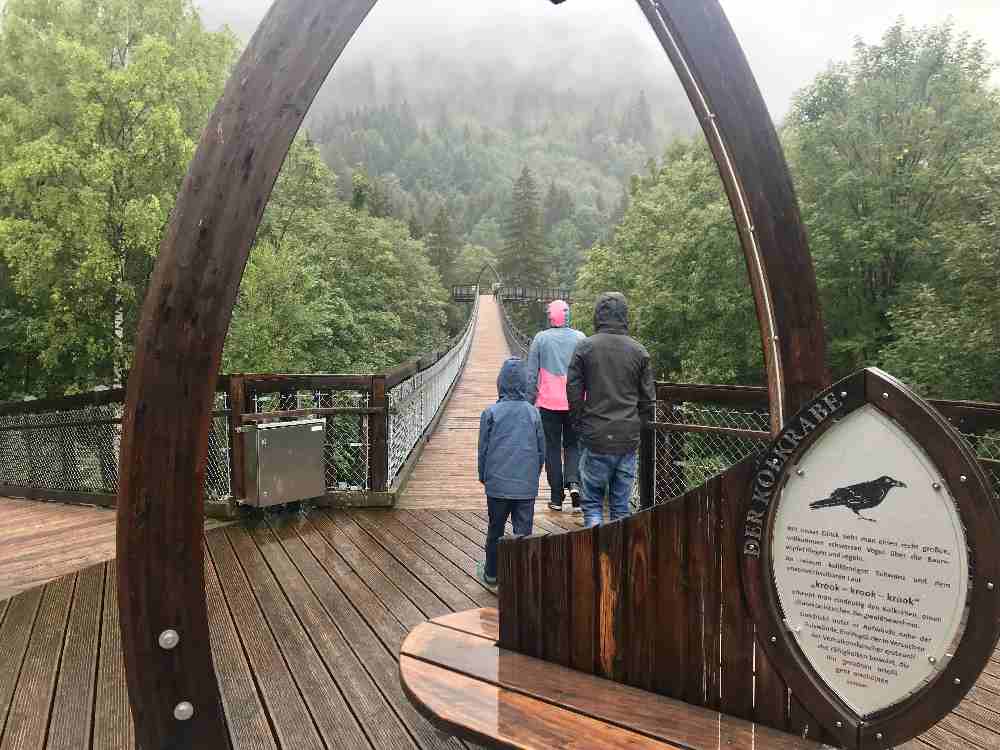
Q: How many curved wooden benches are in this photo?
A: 1